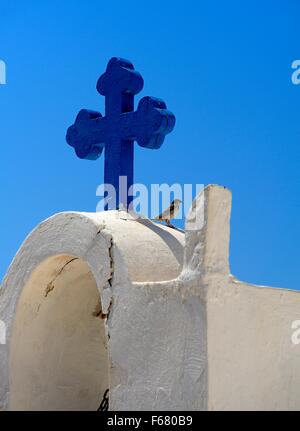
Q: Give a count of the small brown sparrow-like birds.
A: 1